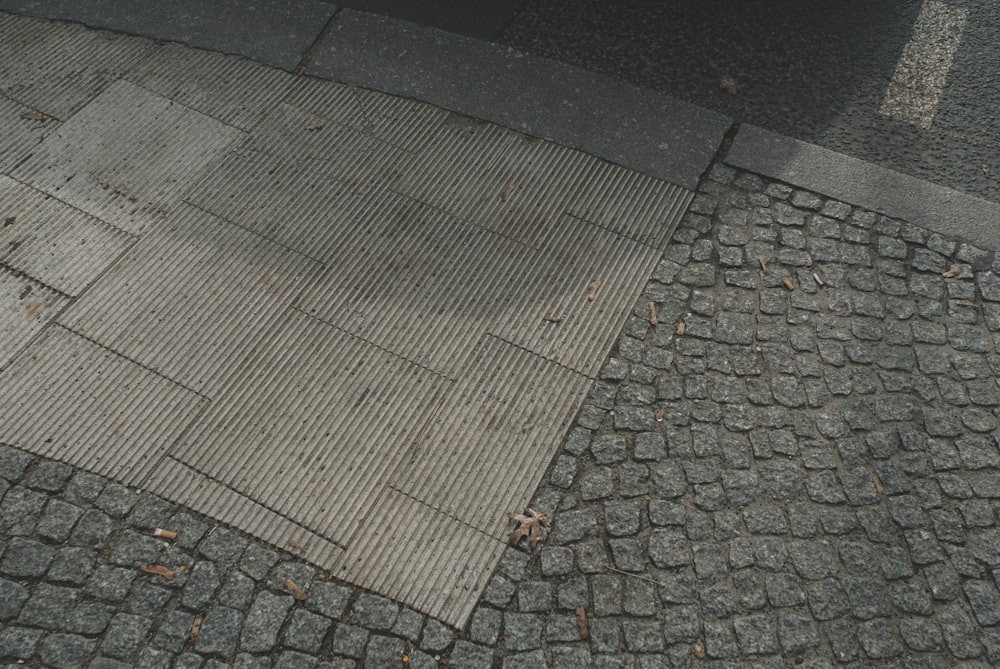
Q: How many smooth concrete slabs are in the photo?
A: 3